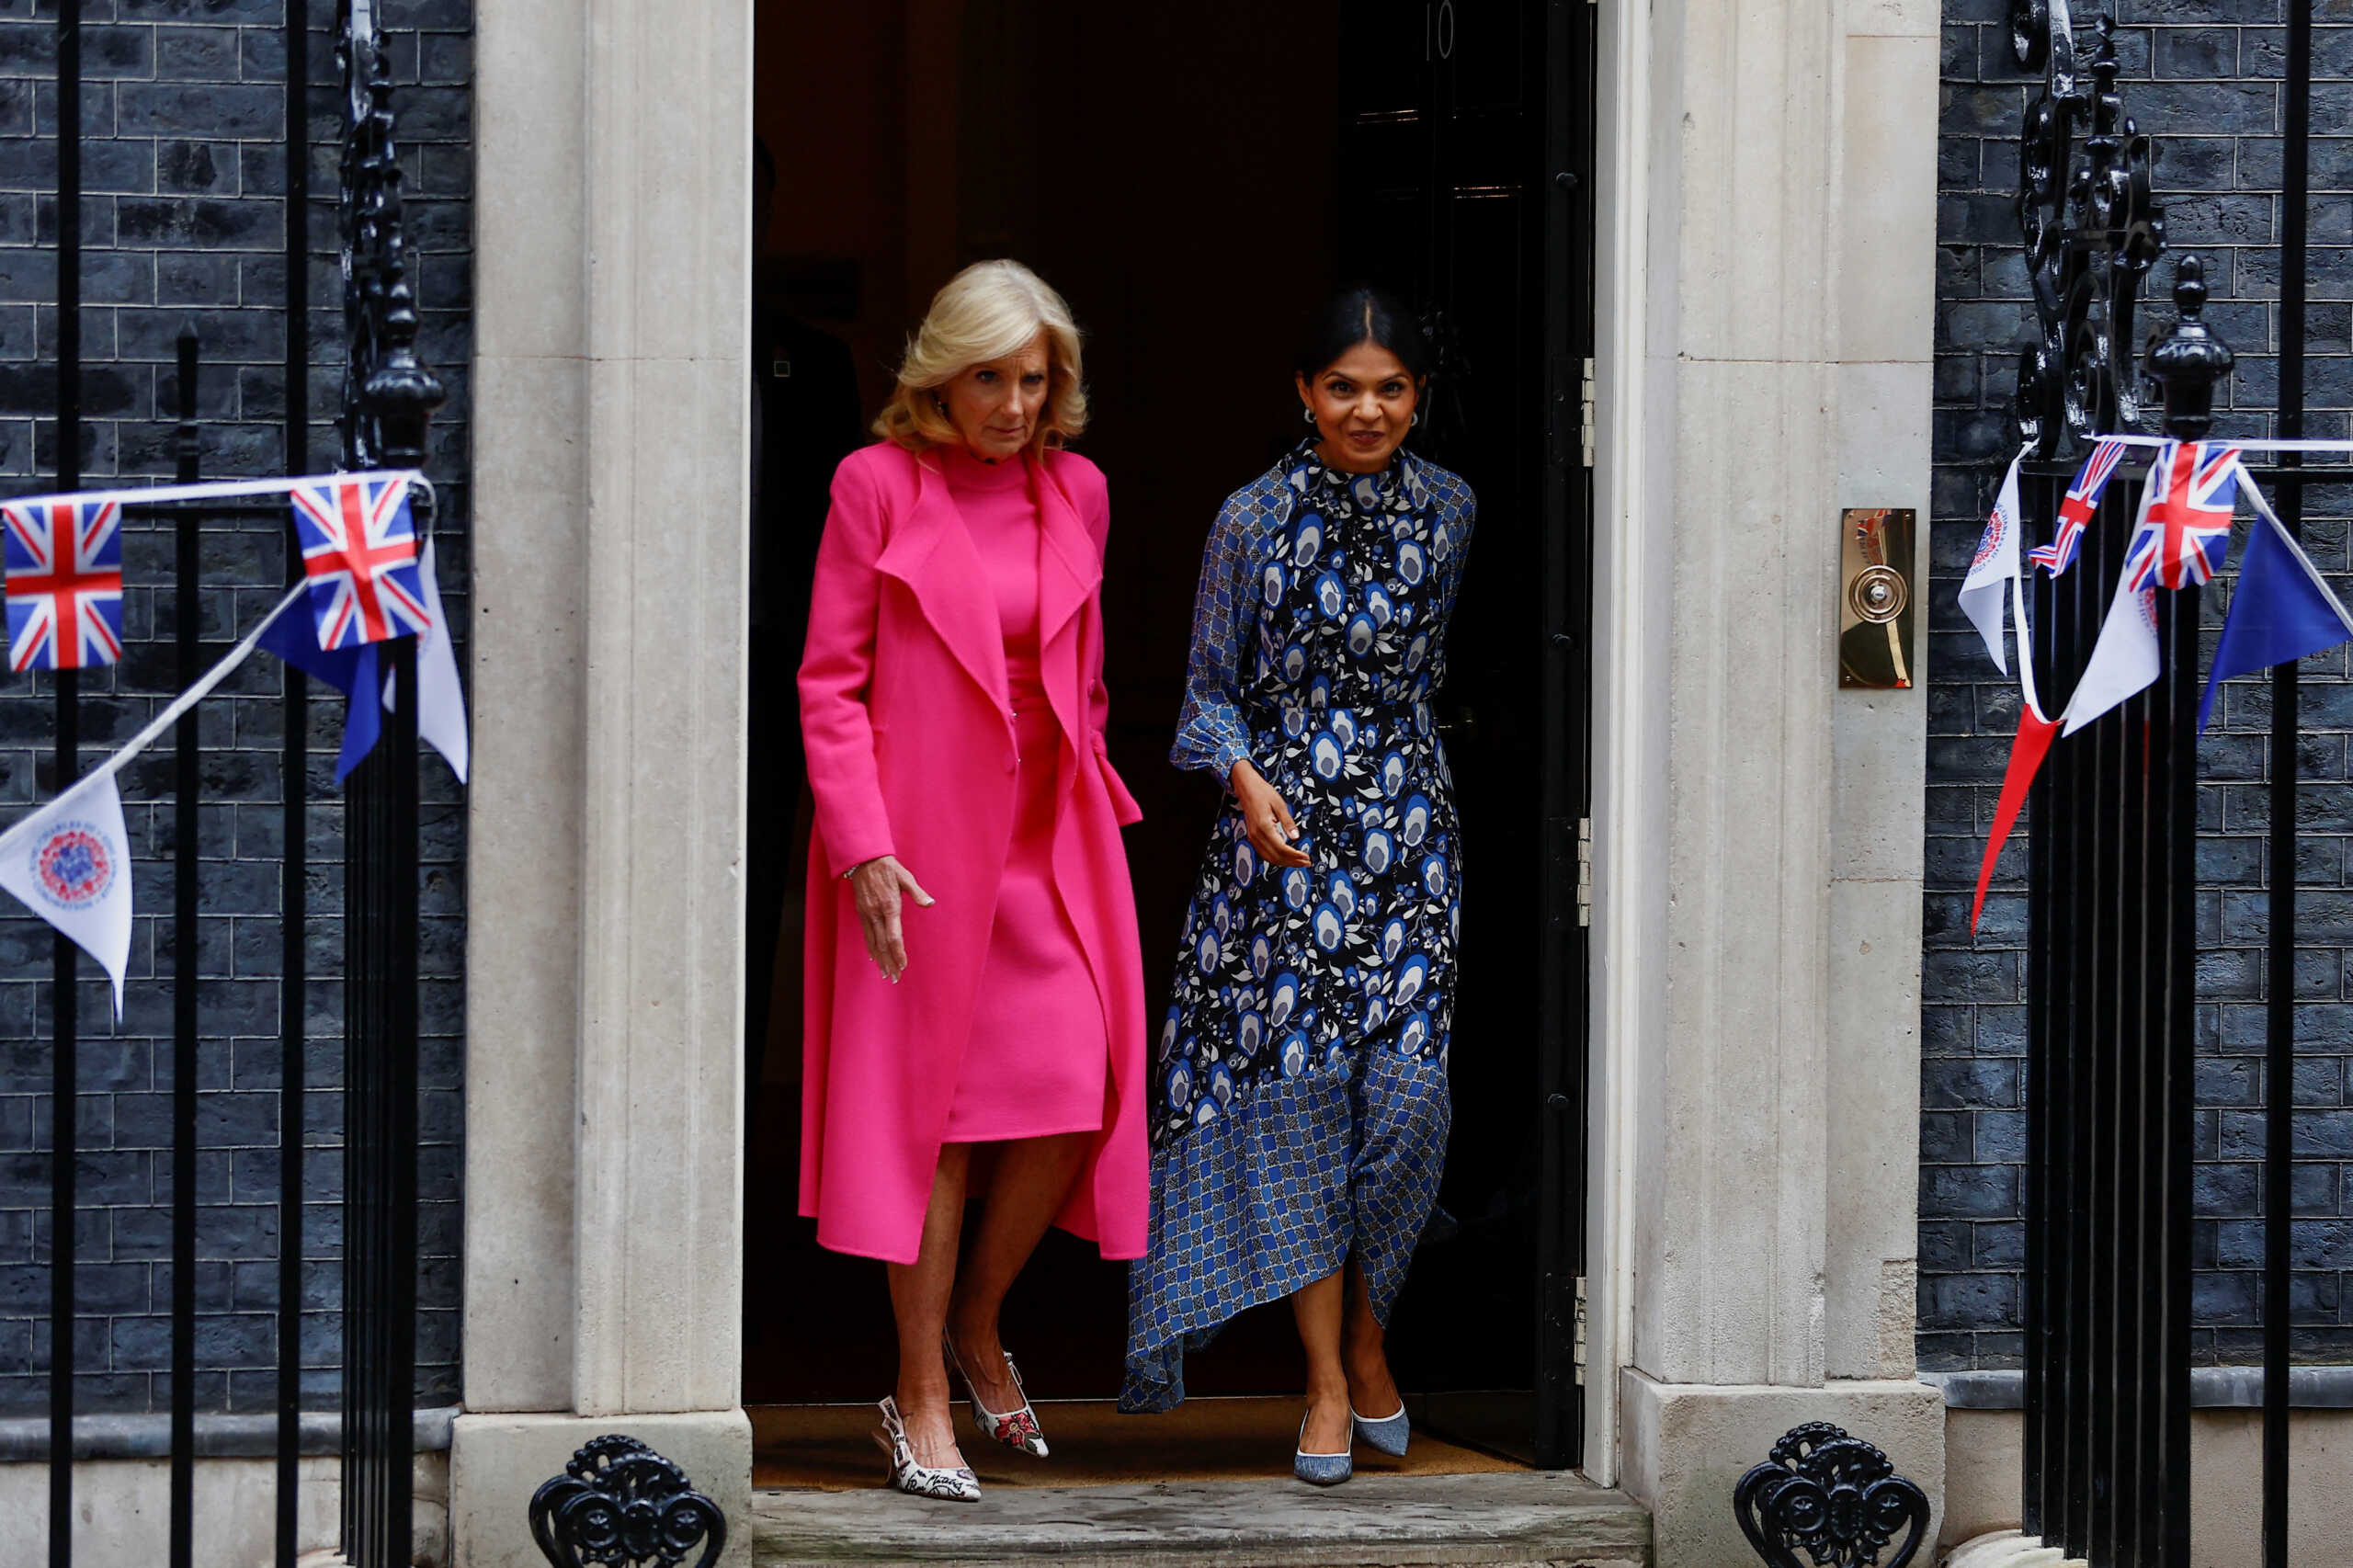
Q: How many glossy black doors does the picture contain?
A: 1